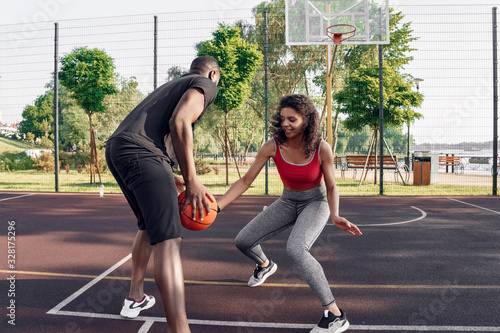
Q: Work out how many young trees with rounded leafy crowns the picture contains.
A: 3